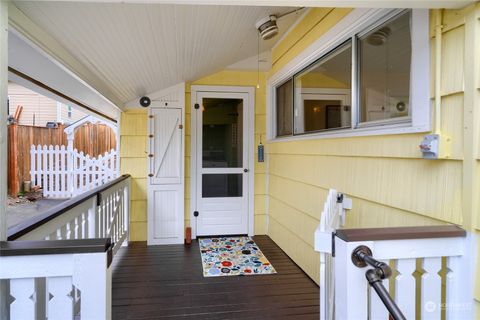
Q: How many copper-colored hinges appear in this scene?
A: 4